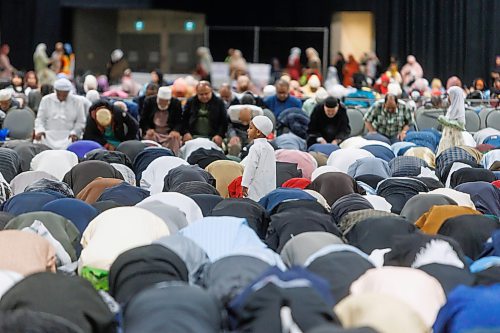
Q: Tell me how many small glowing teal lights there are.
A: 2